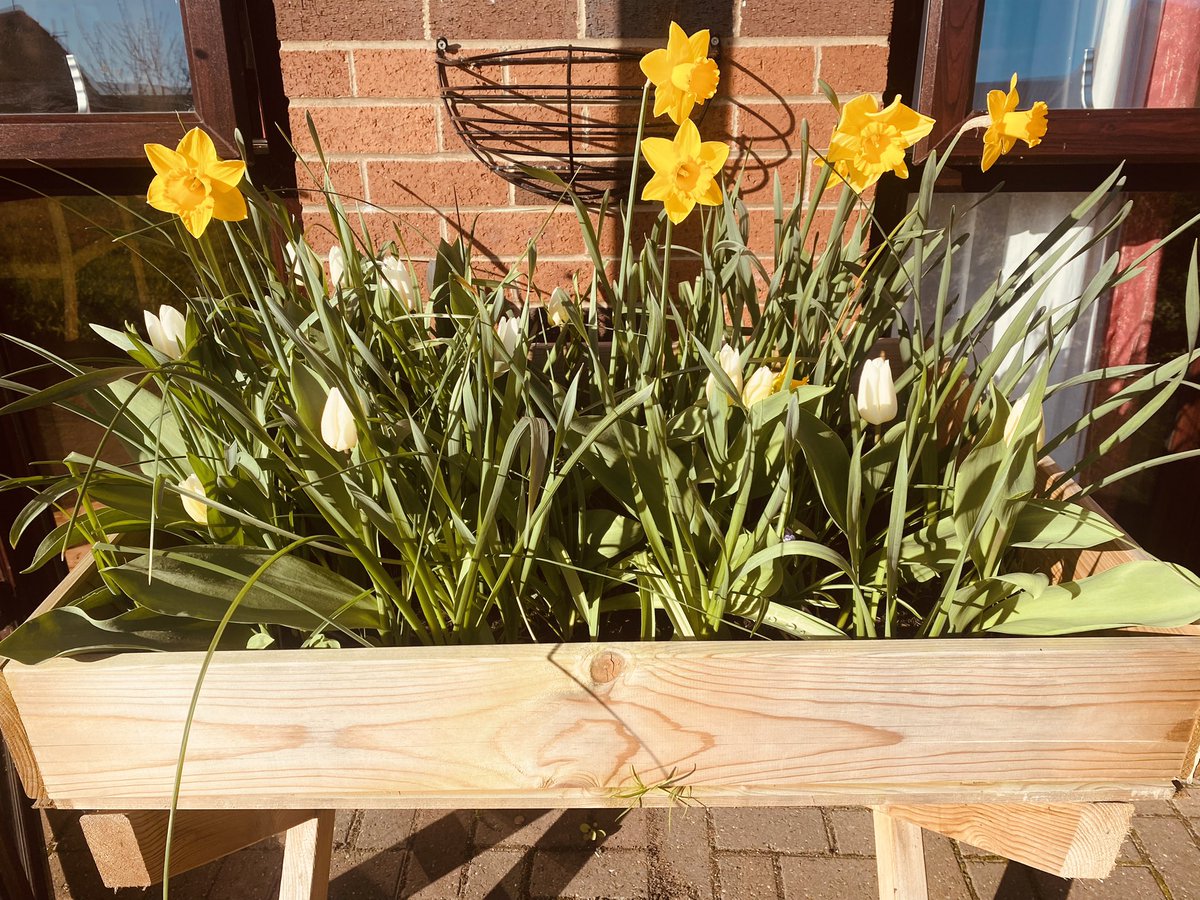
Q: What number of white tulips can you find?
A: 12